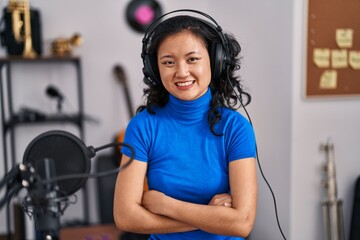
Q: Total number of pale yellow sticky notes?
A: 5